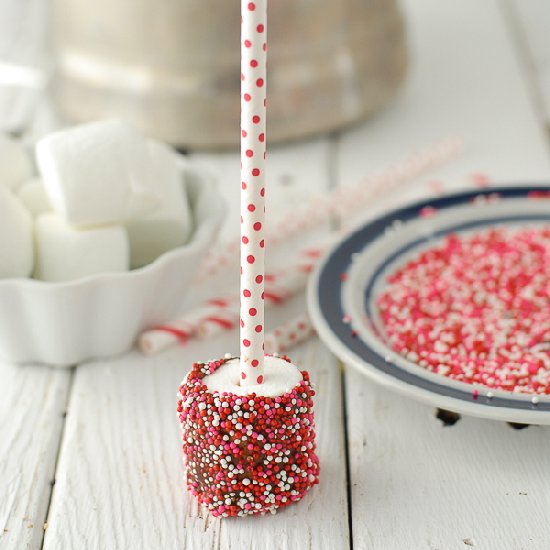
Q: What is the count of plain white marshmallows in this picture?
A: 6